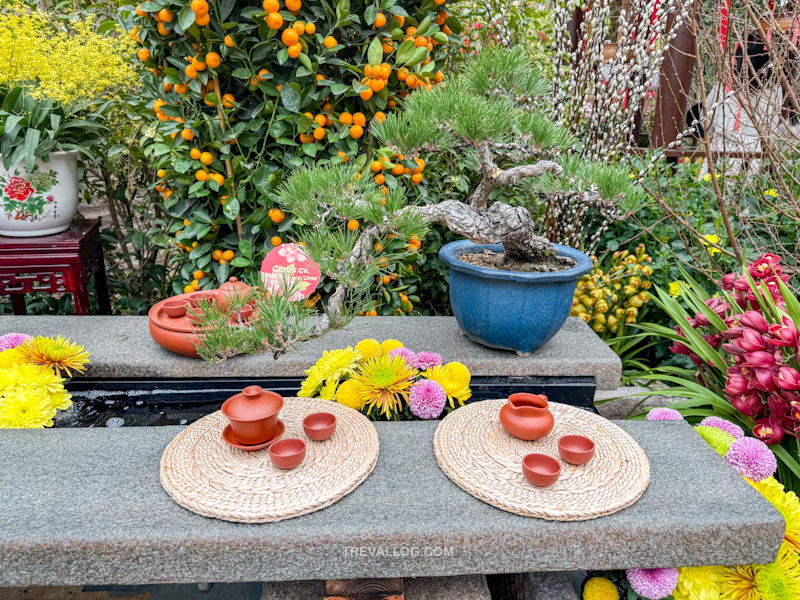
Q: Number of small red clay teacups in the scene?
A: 8